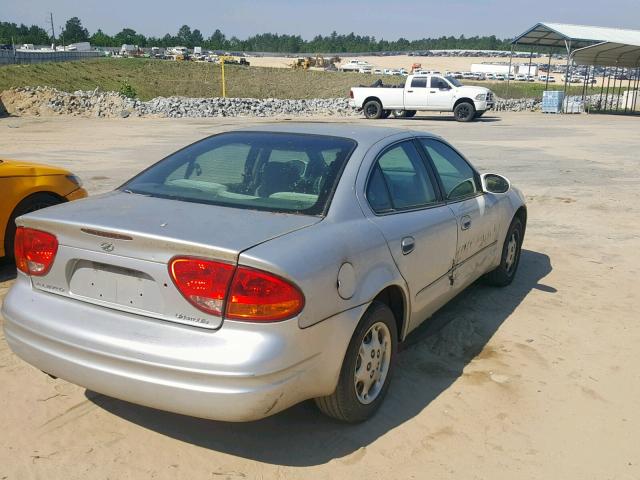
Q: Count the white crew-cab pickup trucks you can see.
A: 1